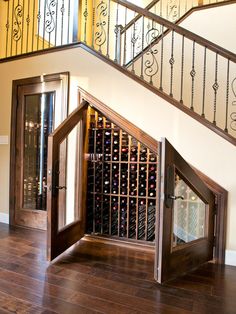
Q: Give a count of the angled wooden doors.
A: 2